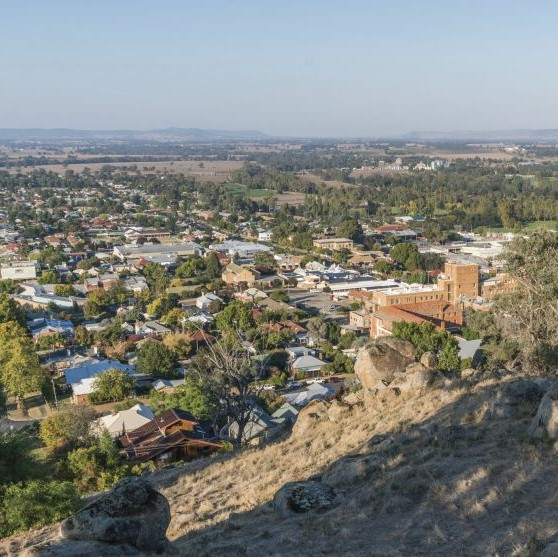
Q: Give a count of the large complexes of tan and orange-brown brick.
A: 1